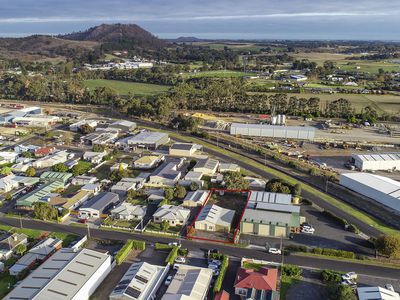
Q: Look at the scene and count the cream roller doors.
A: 3